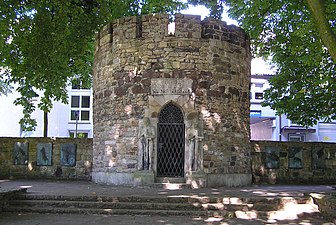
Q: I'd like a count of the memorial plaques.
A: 6